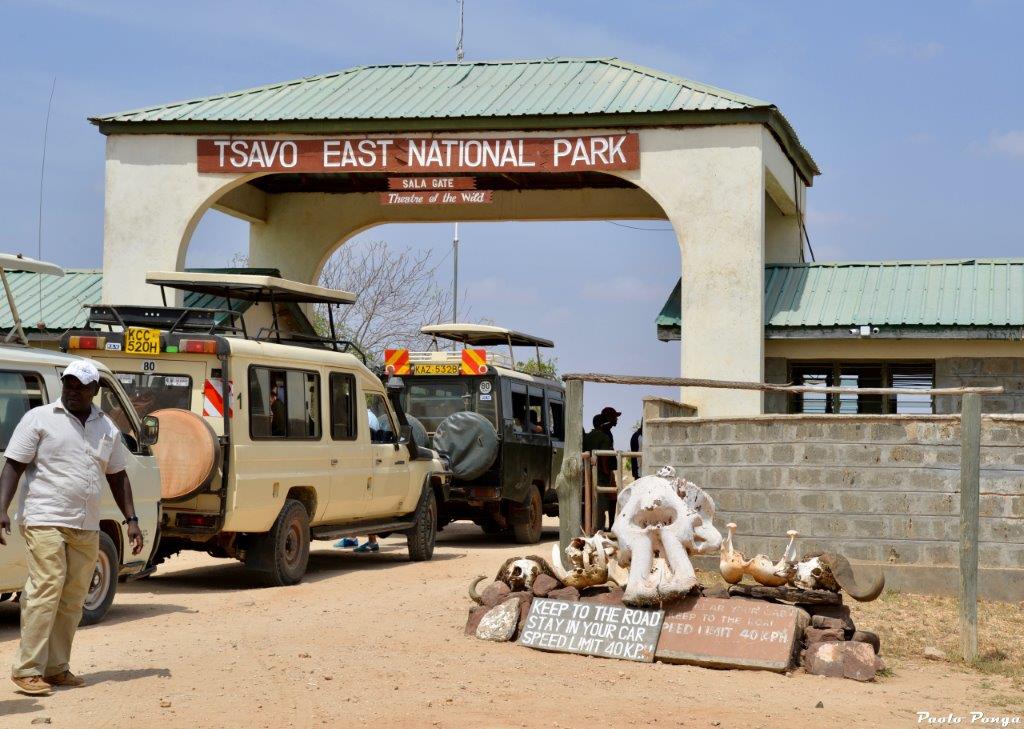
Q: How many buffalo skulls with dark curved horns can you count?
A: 2